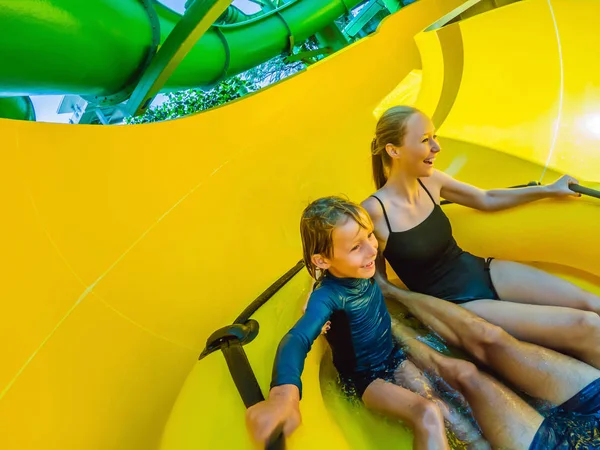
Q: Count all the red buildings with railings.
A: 0